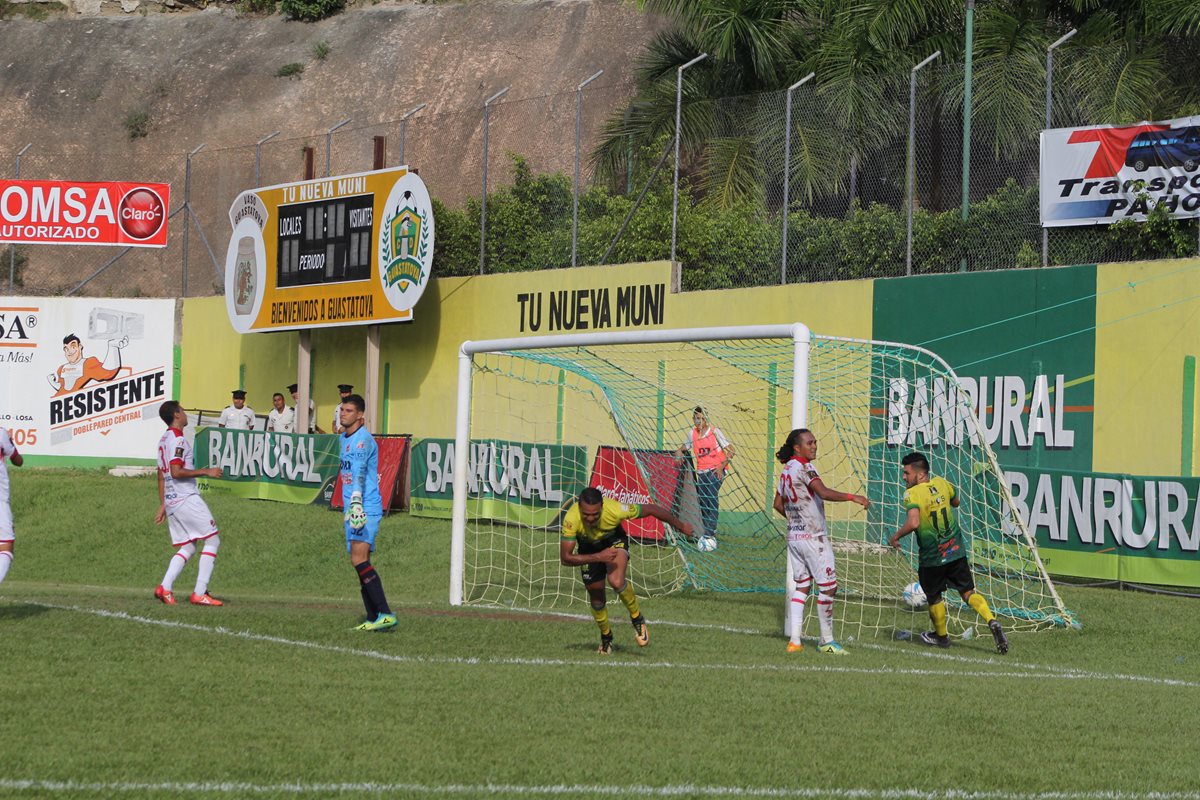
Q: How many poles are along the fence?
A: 11